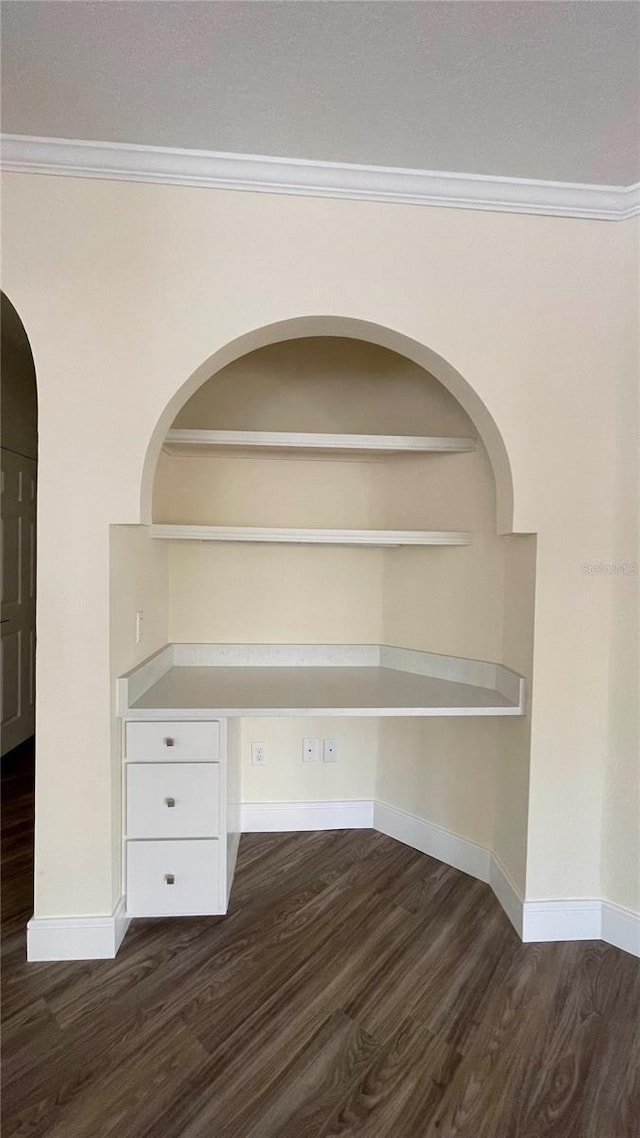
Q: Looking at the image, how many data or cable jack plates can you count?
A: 2